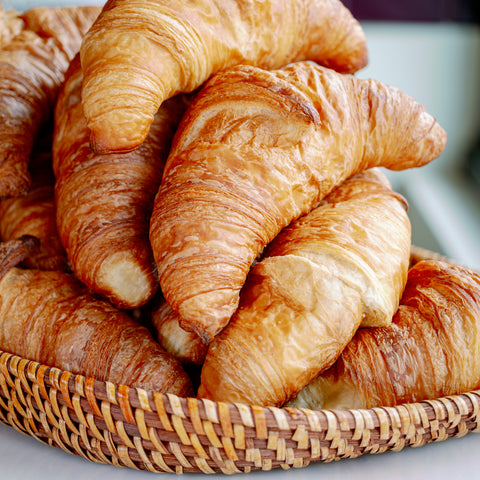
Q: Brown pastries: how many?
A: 9